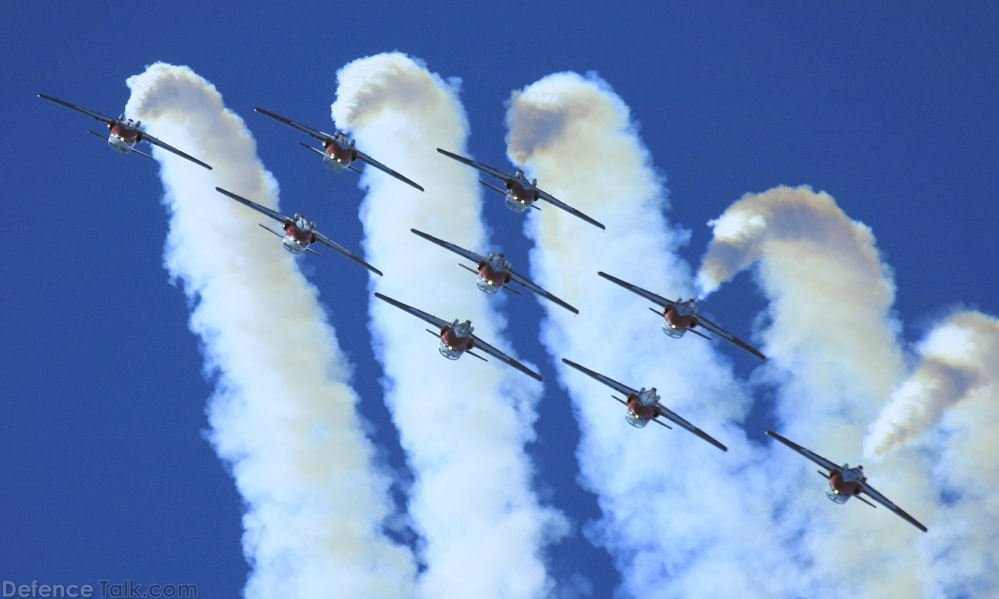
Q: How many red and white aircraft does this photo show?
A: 9